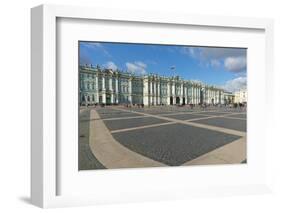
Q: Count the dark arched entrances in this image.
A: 3